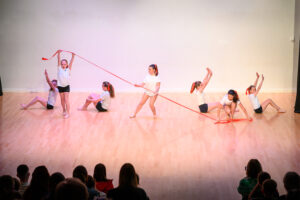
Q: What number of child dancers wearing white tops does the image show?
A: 7